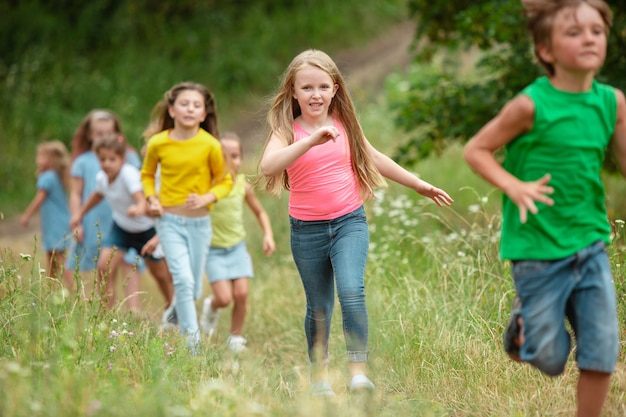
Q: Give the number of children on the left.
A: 5